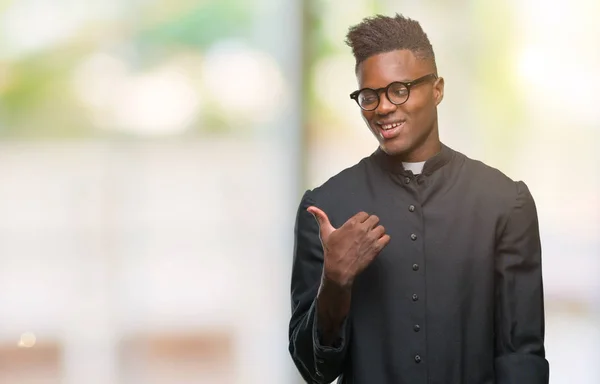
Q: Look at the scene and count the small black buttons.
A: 7